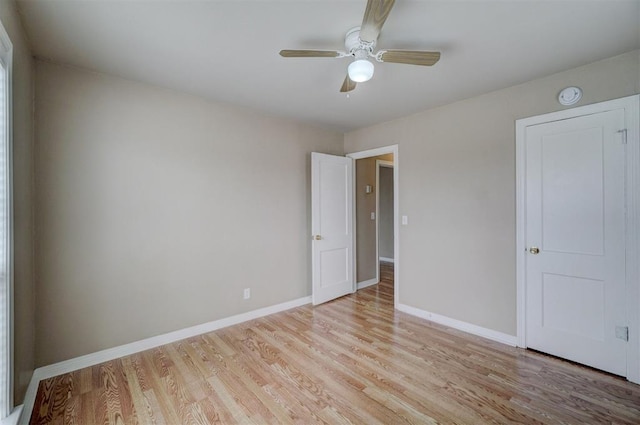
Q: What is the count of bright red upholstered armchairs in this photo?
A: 0